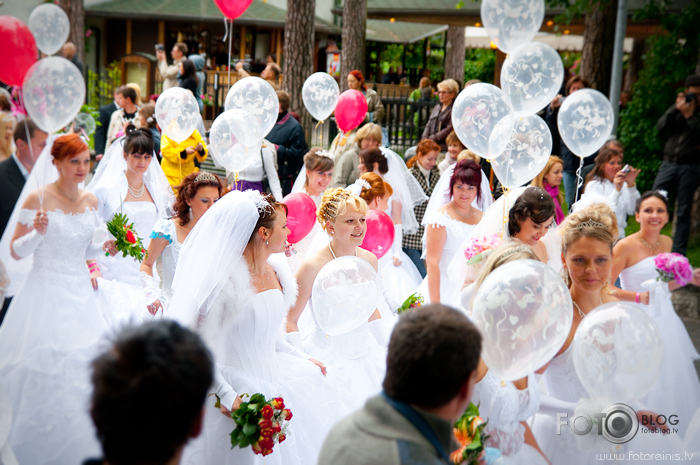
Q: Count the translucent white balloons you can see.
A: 14